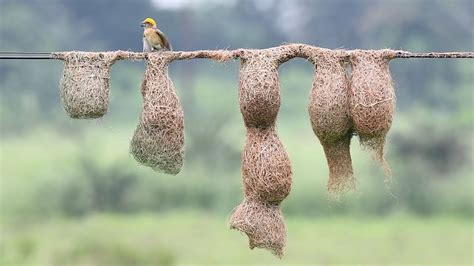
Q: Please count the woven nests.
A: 5